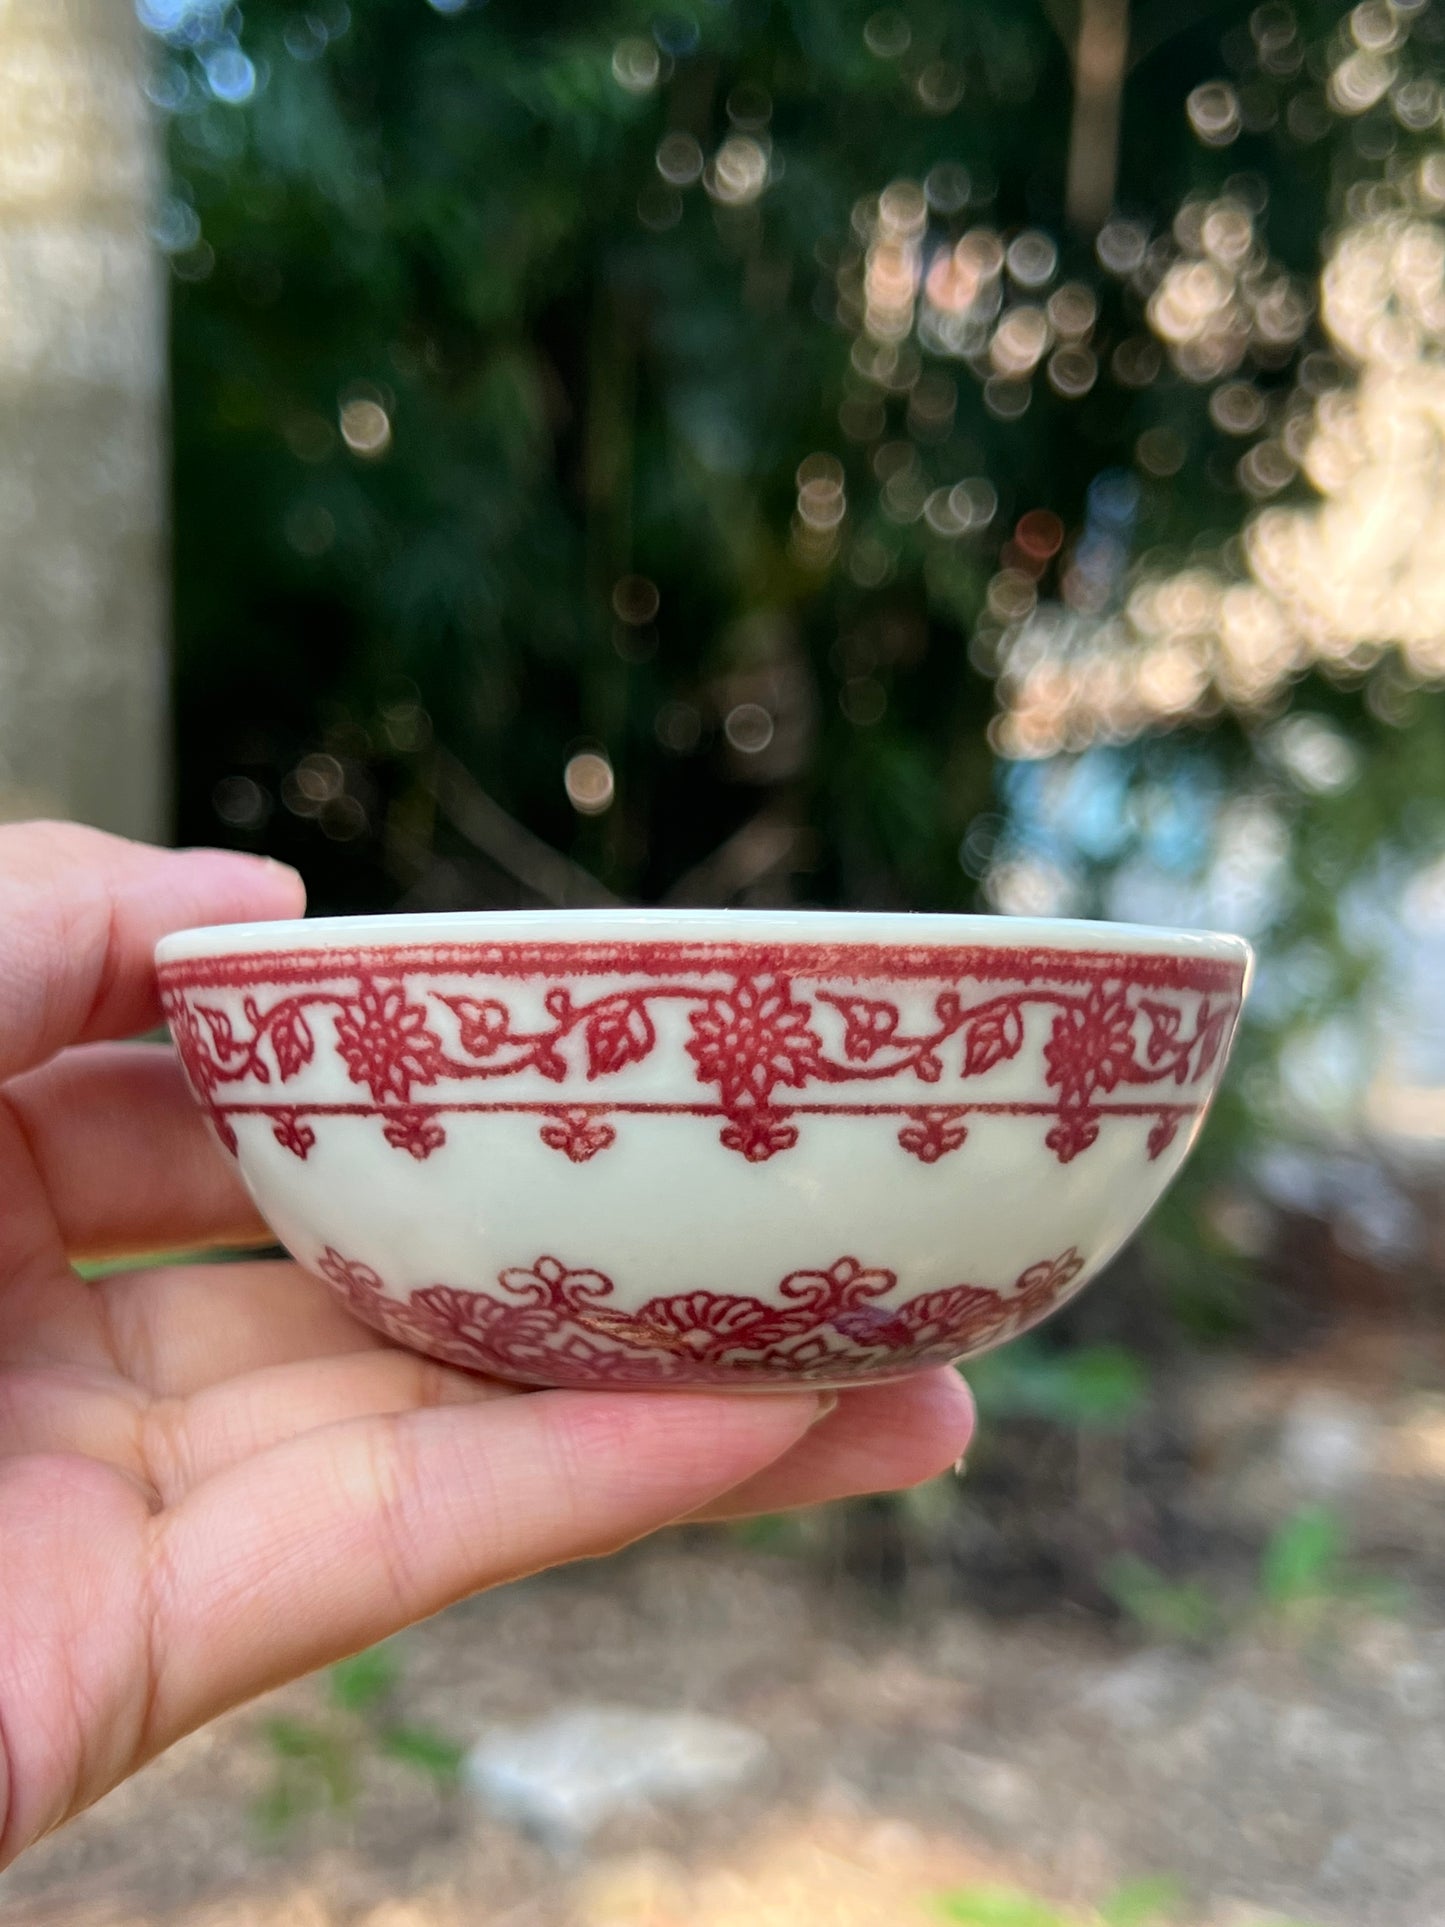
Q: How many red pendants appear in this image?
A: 8